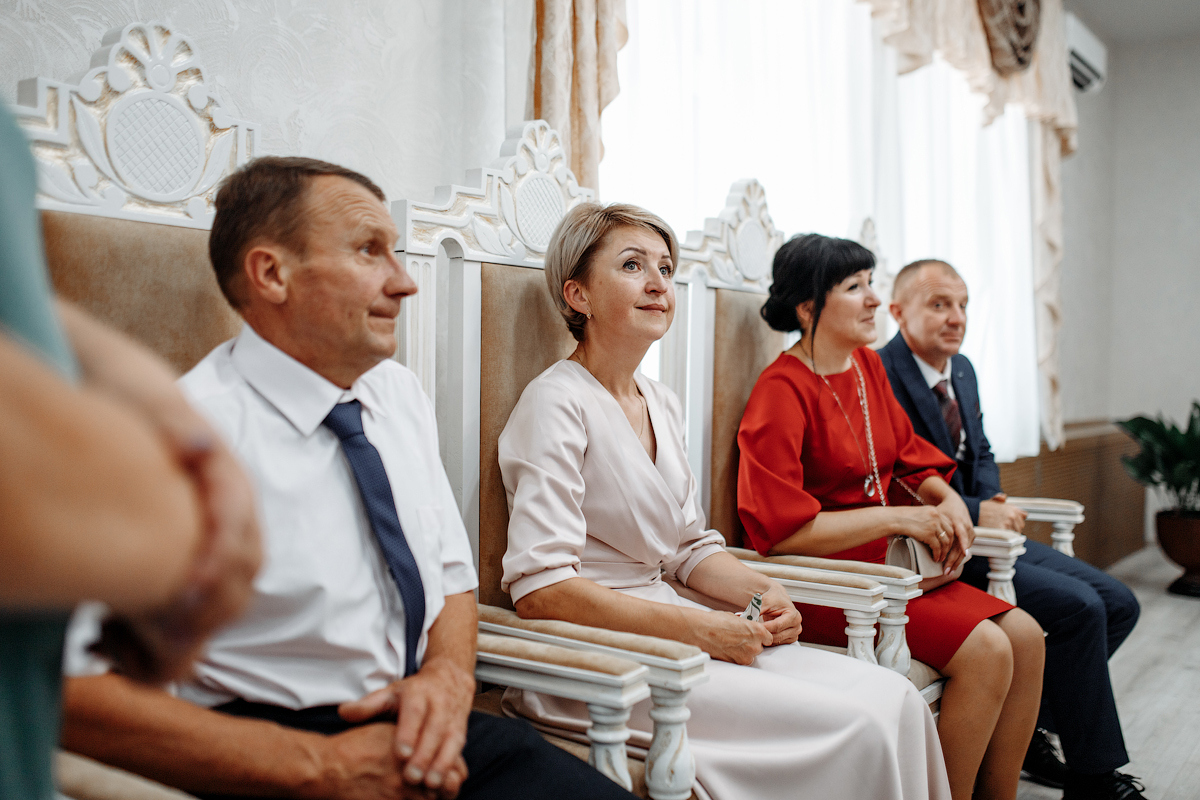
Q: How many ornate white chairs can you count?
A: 4